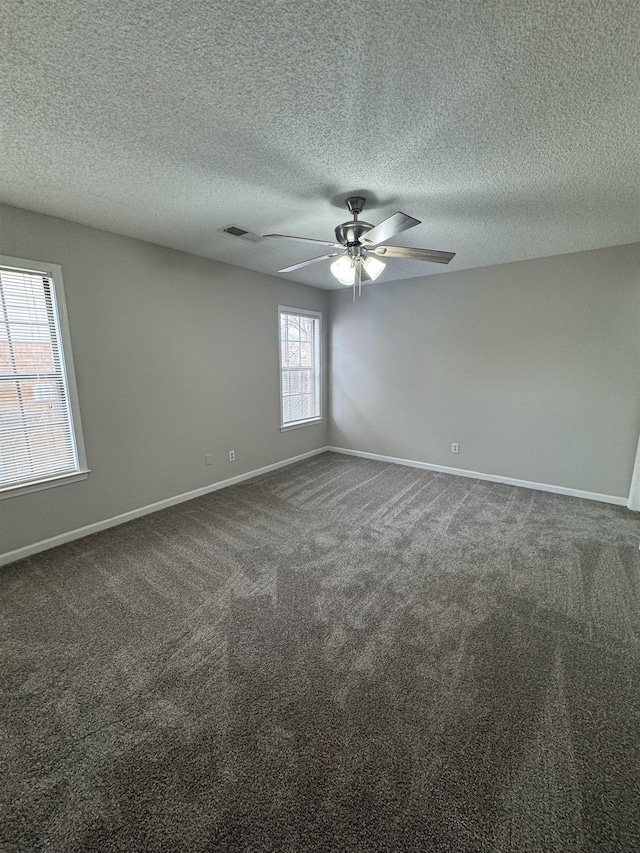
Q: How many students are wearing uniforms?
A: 0